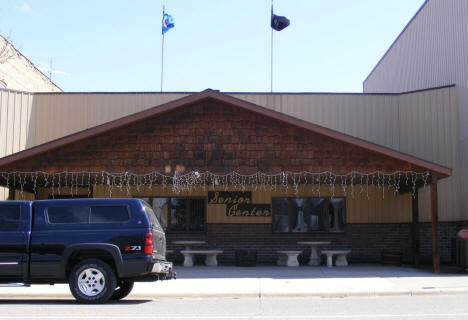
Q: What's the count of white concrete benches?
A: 3